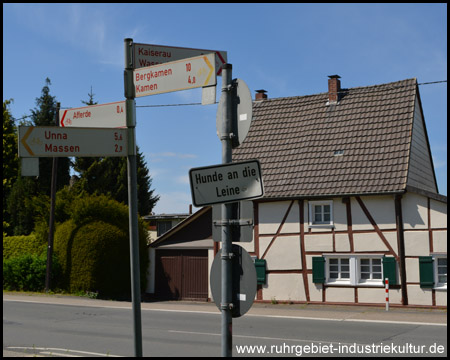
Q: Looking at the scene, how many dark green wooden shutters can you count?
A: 4